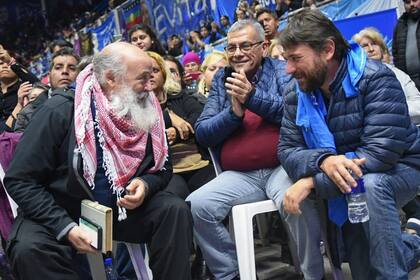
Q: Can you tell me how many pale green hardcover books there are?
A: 1